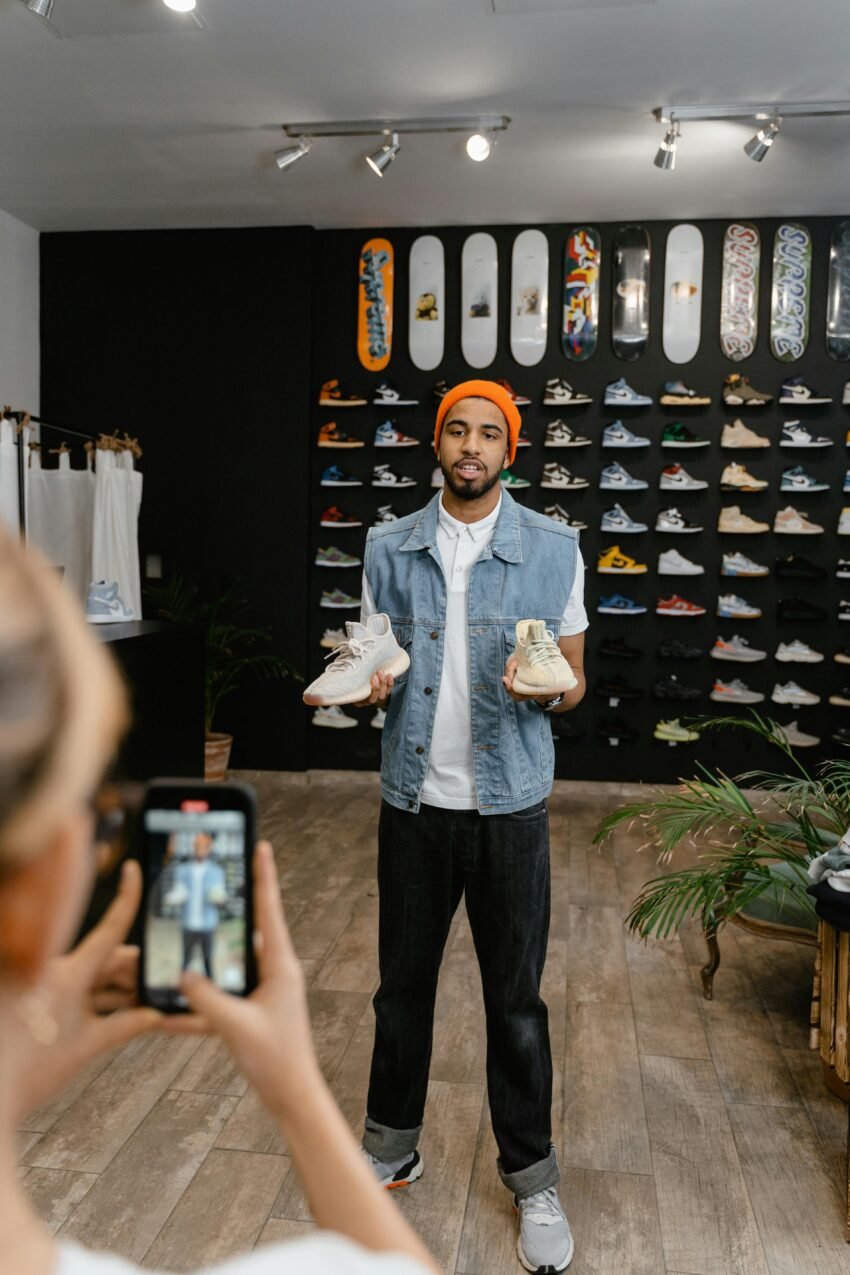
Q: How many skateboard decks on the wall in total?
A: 10